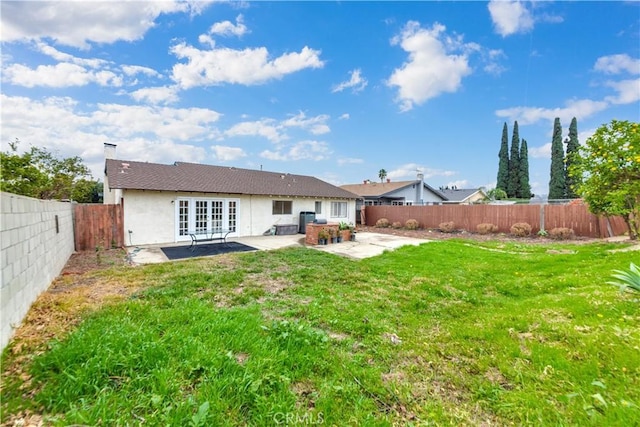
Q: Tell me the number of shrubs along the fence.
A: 7